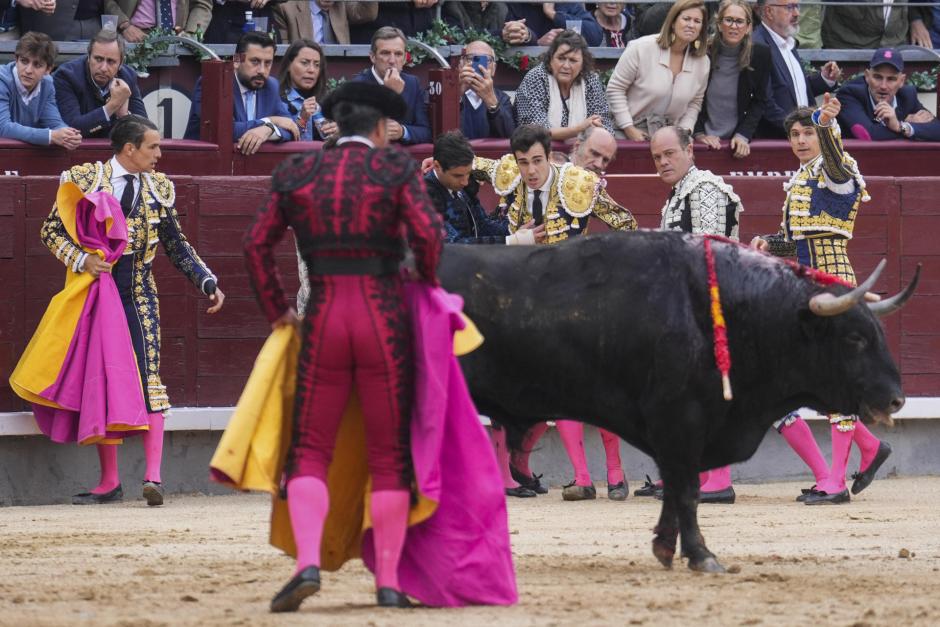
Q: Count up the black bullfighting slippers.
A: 13